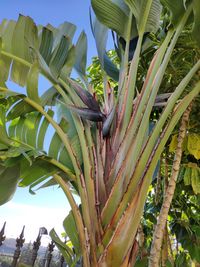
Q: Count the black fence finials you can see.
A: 4